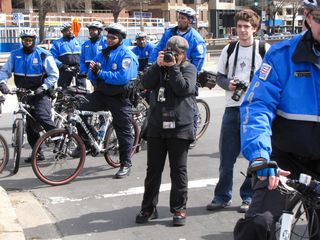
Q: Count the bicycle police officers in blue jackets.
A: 7